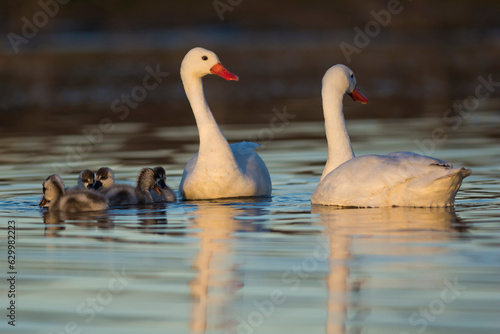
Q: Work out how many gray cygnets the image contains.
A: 5